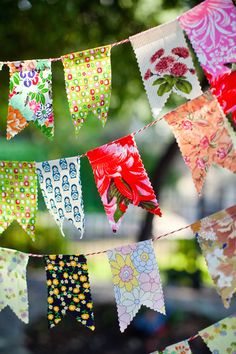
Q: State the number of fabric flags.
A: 15